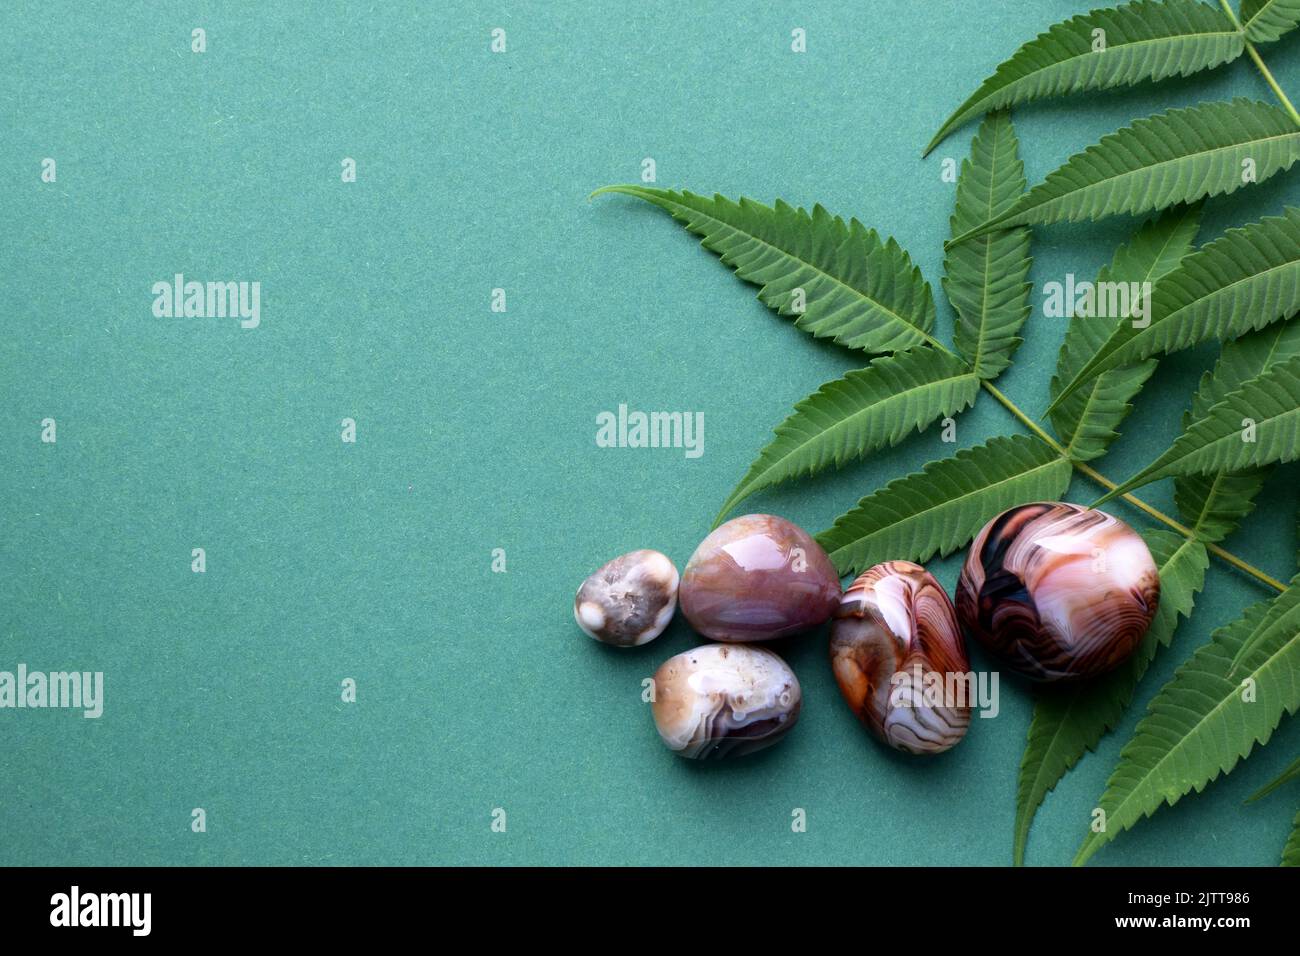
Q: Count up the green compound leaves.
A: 2